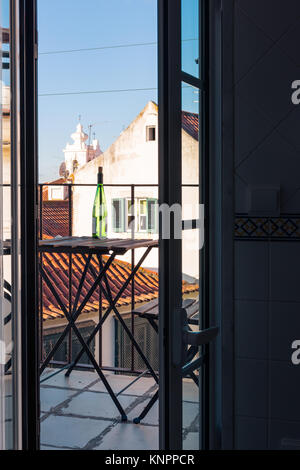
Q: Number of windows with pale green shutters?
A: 1